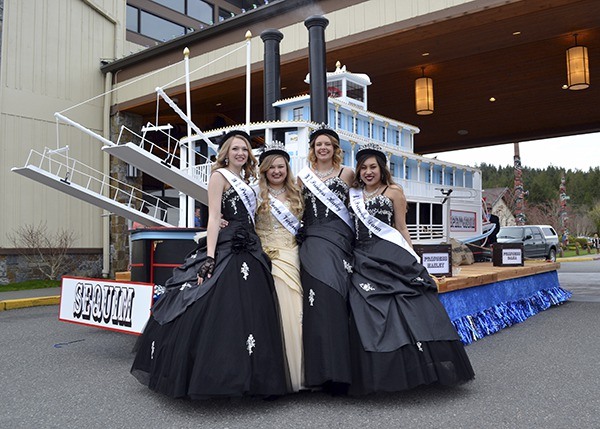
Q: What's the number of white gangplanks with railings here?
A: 2